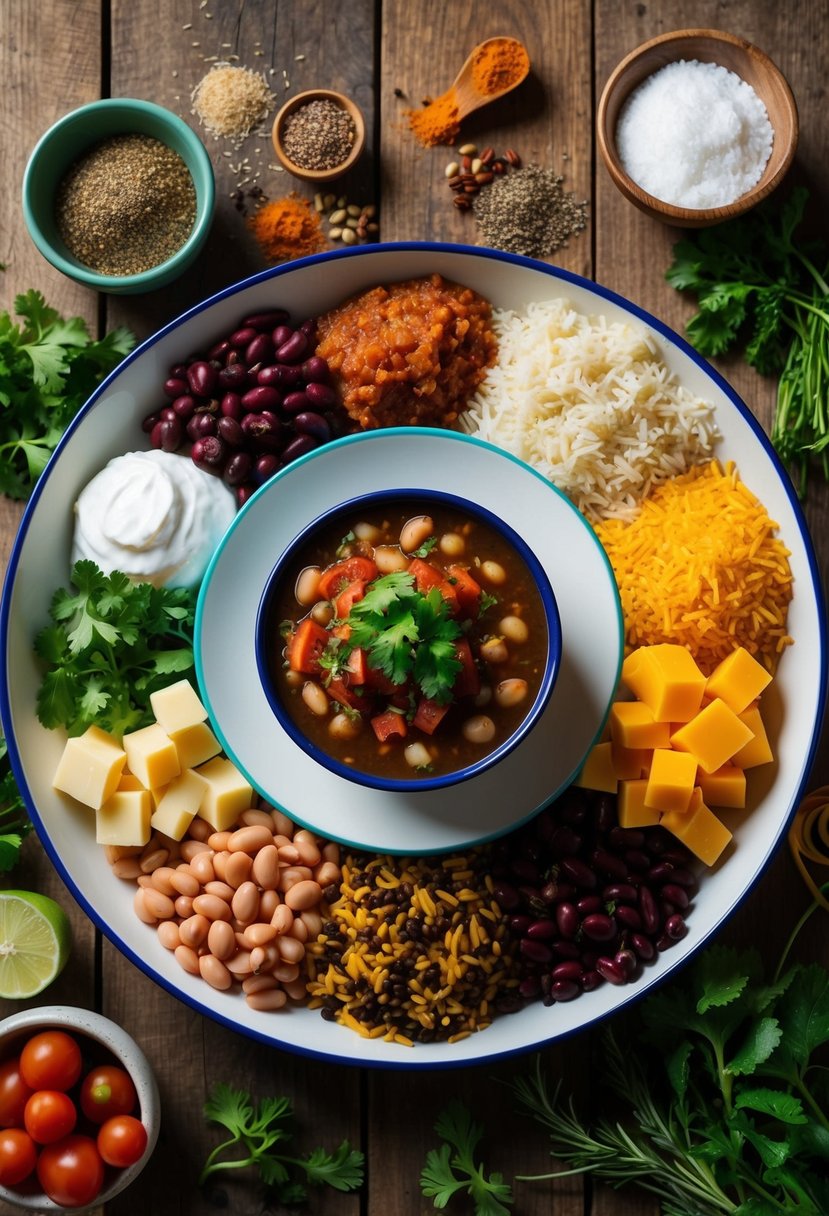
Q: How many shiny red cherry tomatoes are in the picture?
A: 7